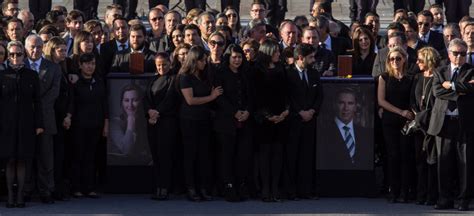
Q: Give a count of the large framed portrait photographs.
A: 2